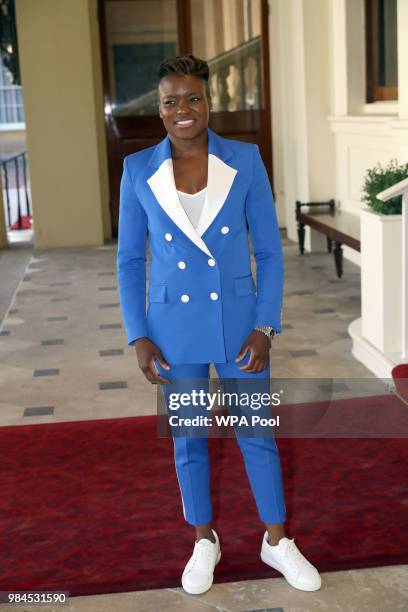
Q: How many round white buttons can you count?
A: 6